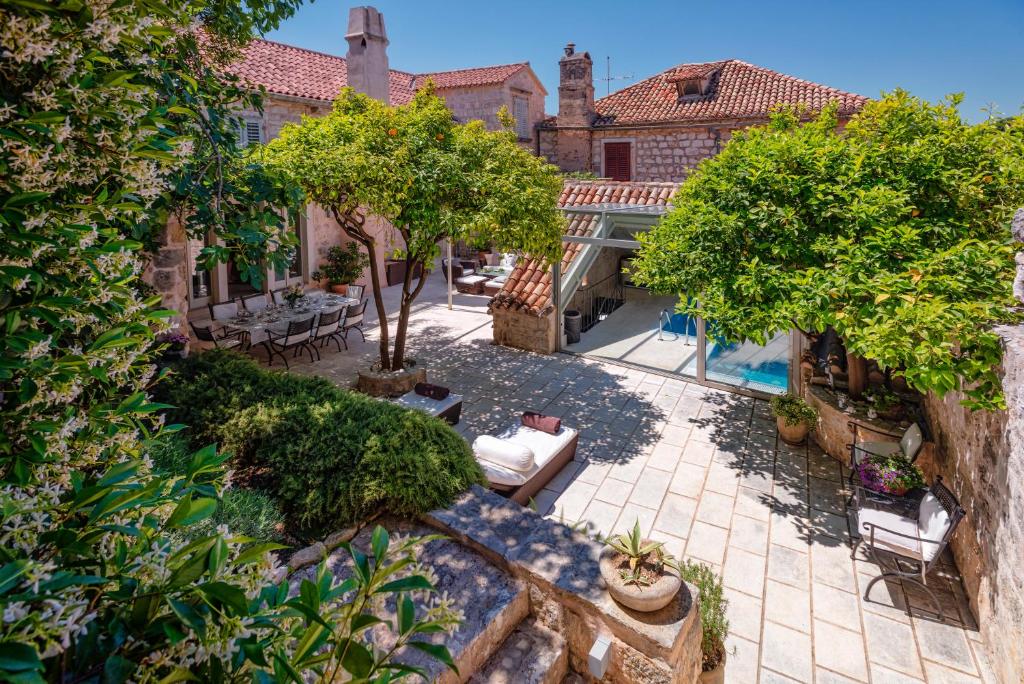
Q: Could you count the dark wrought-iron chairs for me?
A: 10